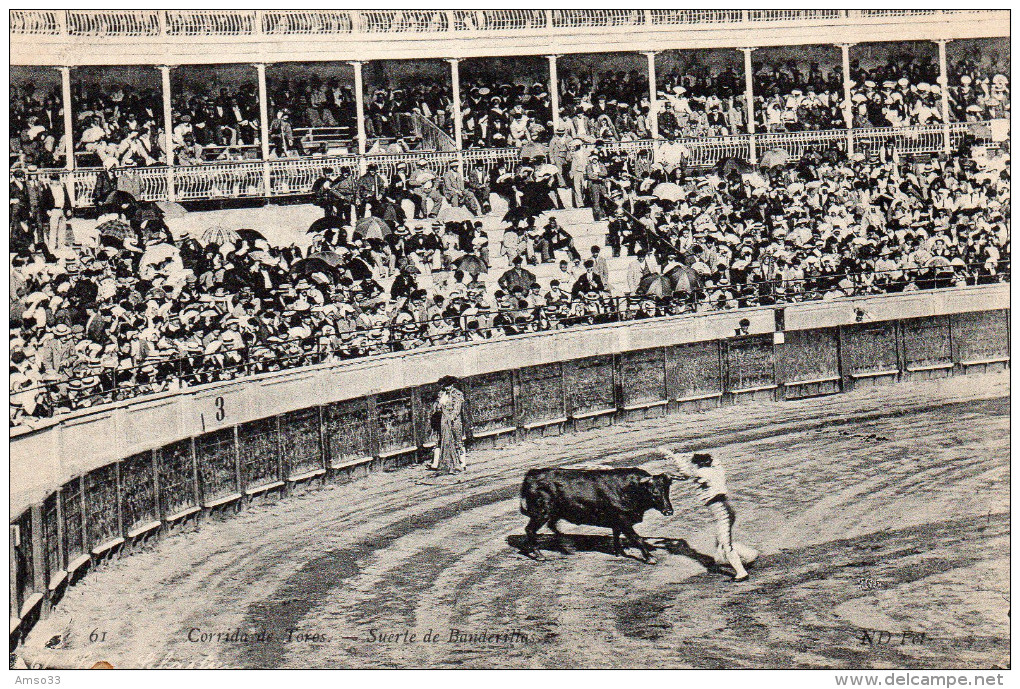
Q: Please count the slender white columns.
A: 10